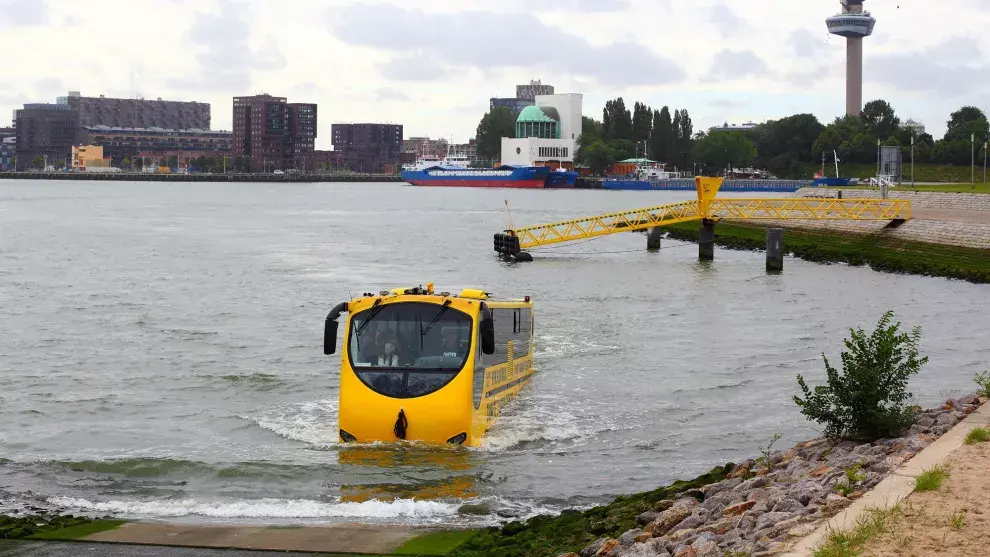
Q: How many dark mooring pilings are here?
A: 3